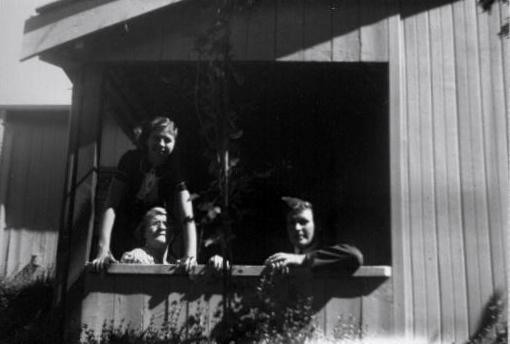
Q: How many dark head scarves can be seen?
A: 1